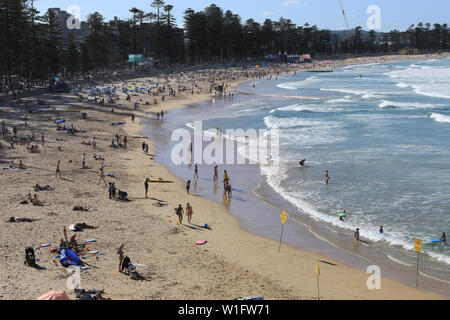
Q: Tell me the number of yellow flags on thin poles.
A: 3